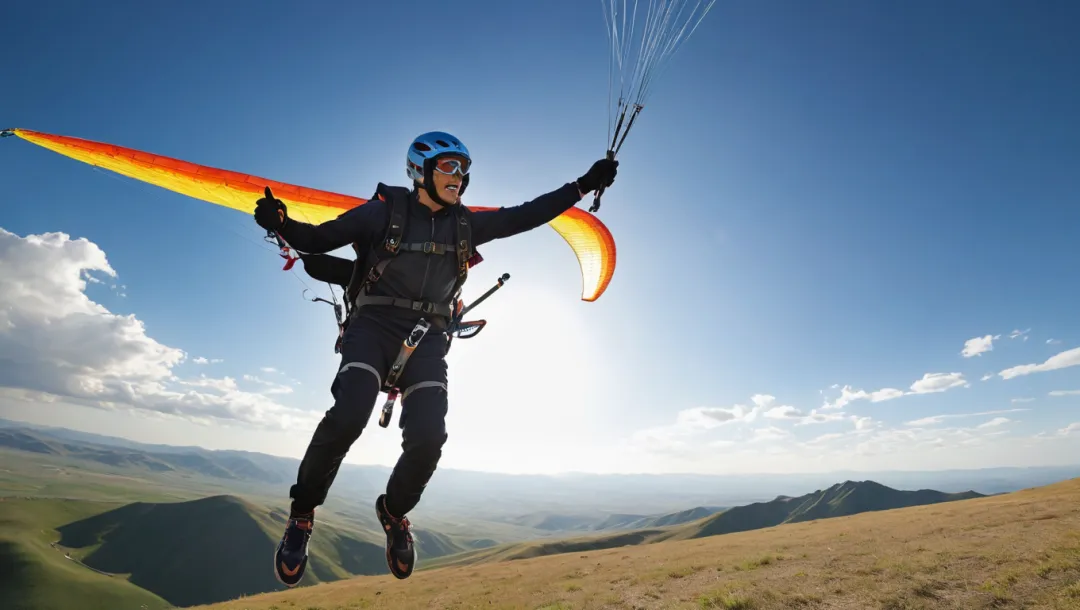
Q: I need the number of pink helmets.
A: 0